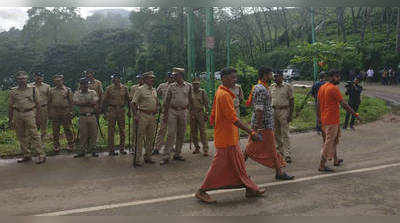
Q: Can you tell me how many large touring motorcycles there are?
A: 0